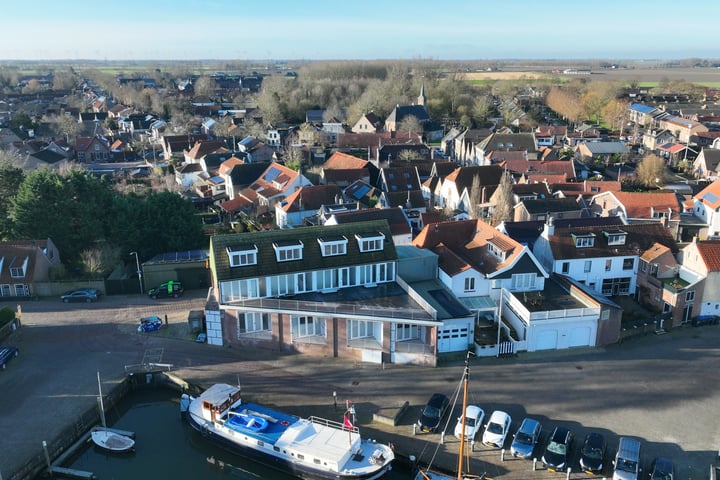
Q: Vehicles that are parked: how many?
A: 11